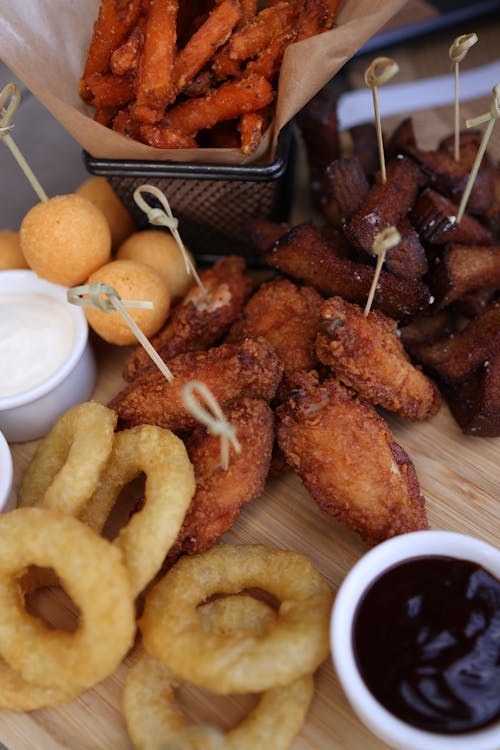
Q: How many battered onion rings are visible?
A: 6